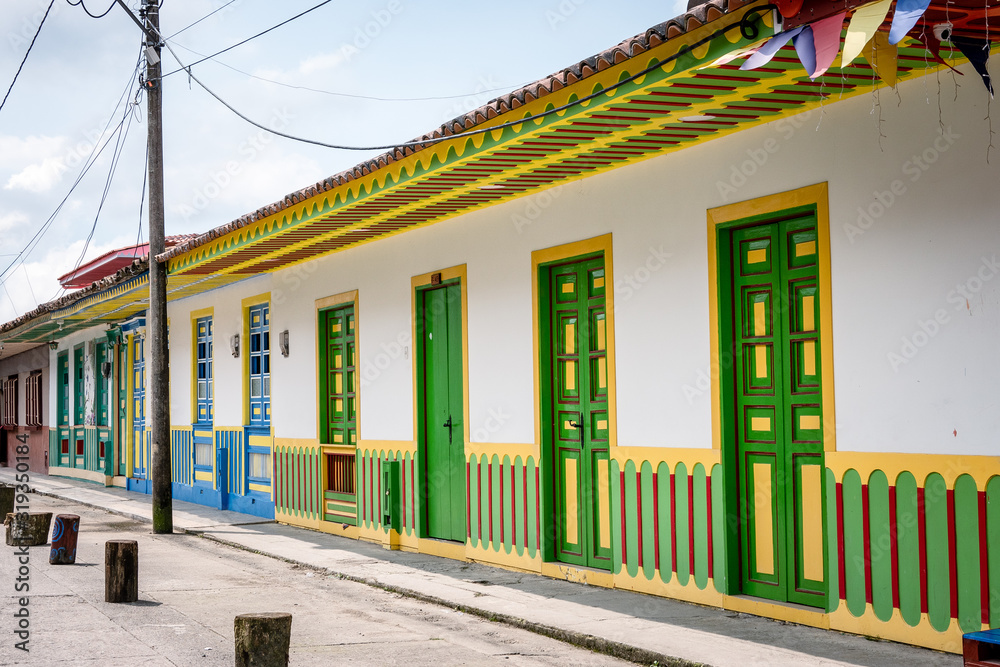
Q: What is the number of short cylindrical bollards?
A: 5